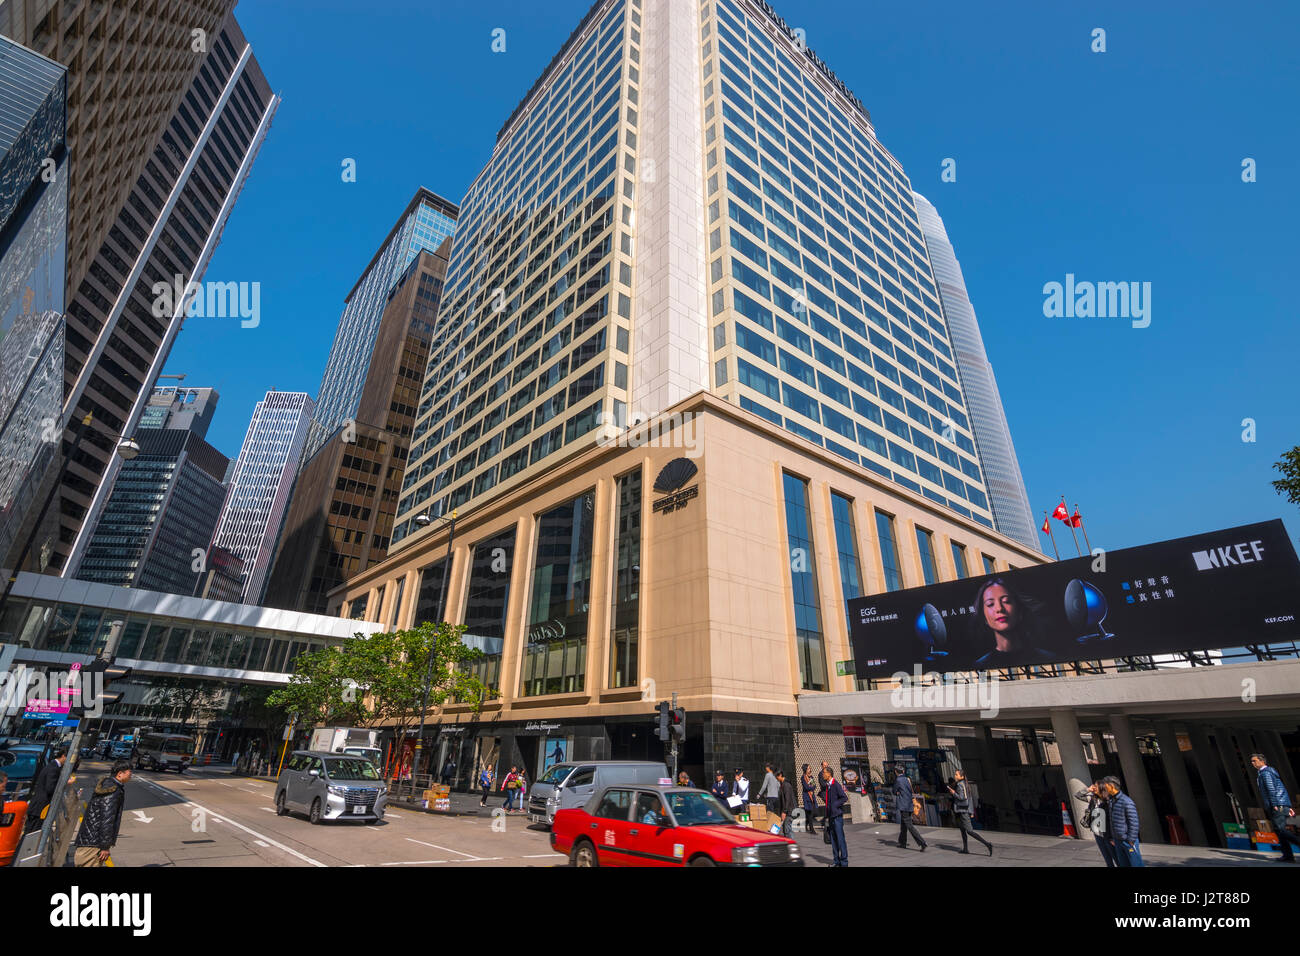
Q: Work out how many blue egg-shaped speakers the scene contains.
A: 2